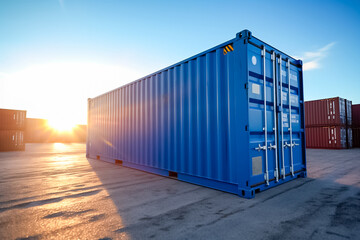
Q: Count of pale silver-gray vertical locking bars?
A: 4